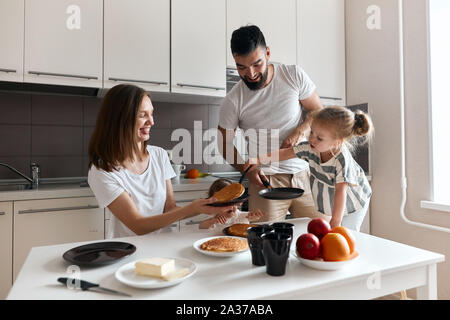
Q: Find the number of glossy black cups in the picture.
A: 3